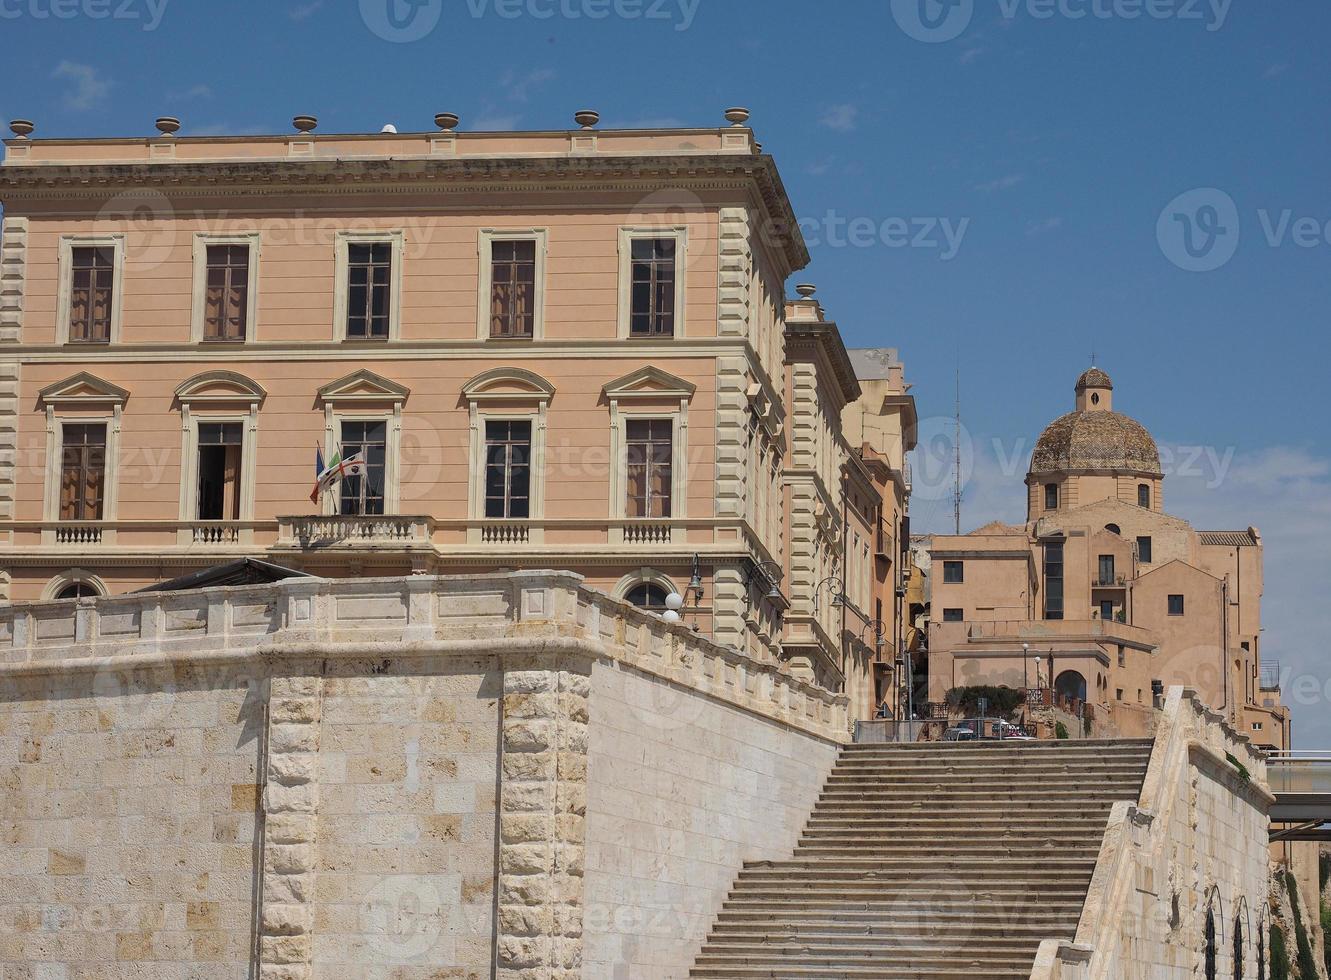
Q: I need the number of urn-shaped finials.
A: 7